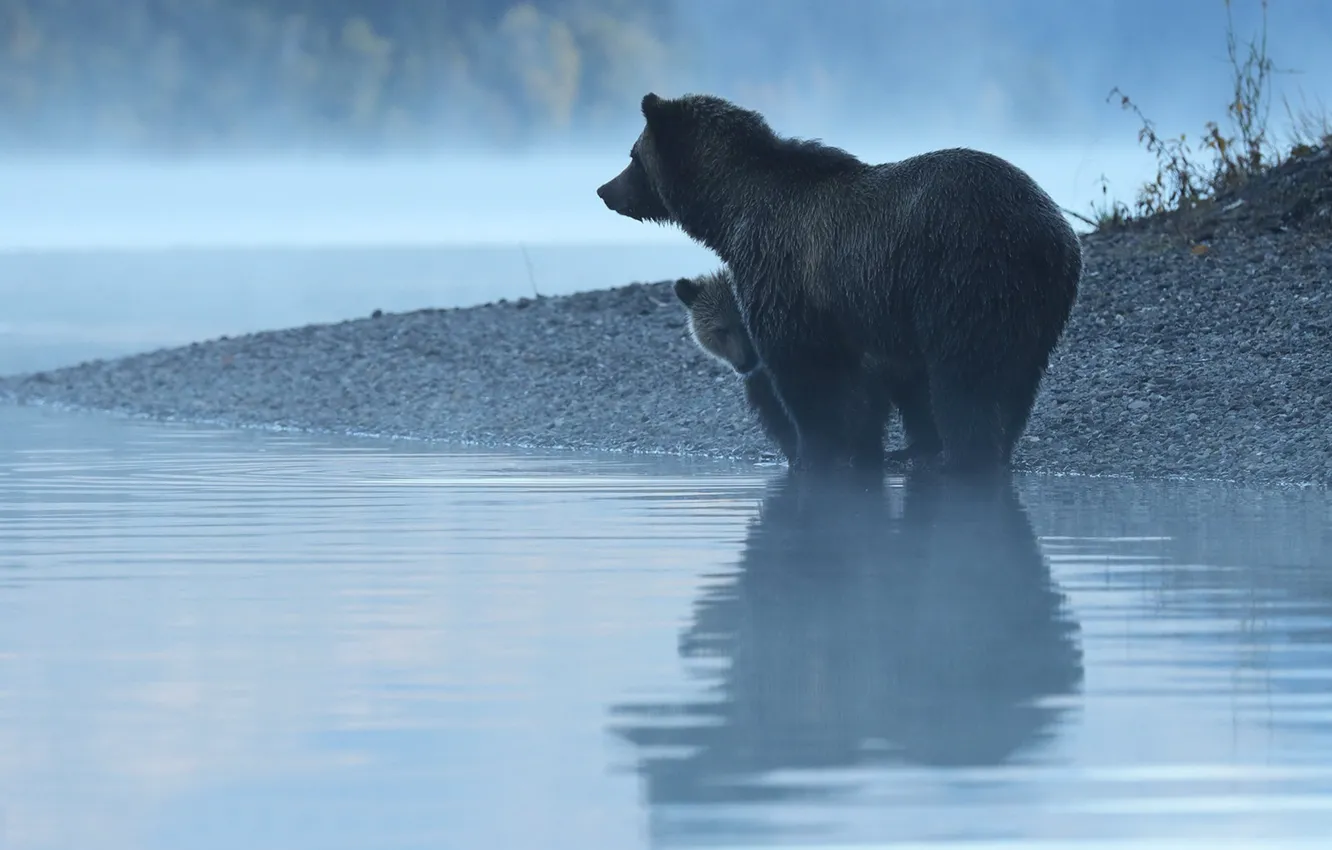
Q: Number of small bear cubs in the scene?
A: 1